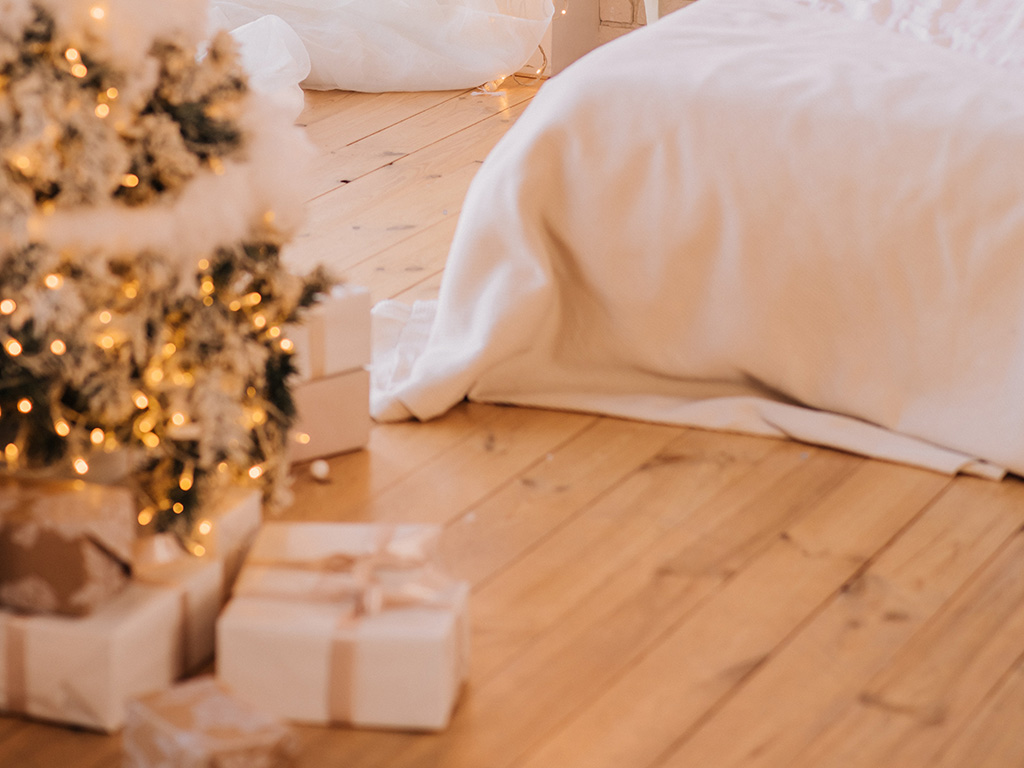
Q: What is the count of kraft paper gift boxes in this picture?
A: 2